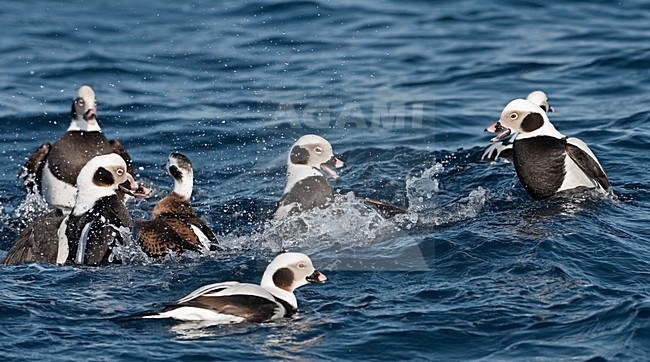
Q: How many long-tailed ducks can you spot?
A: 7